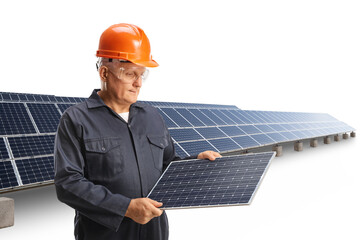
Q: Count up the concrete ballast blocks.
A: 8